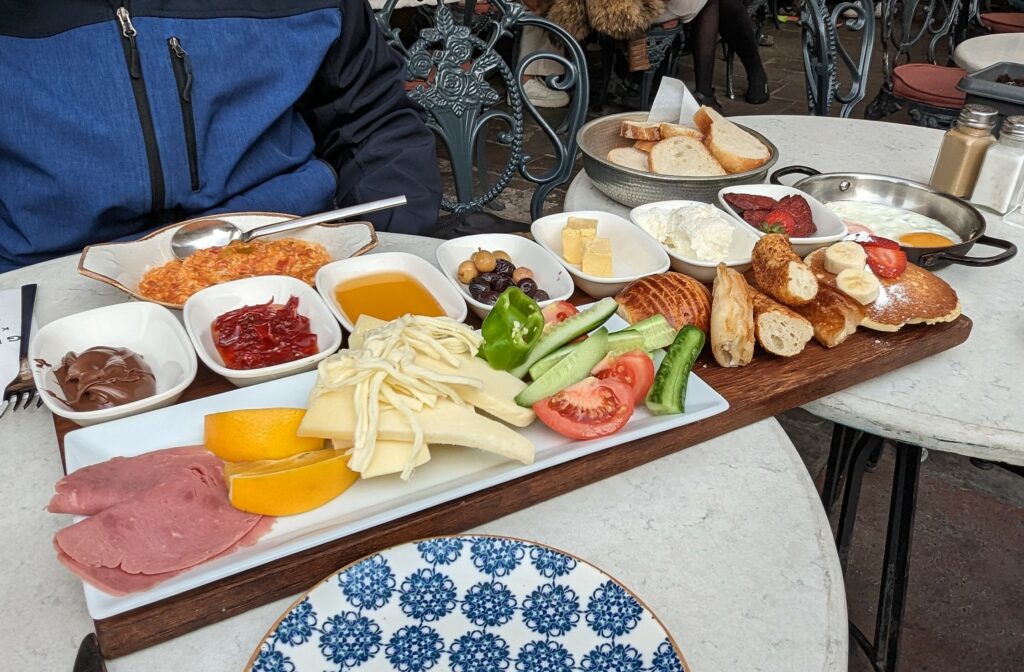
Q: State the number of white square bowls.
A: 7